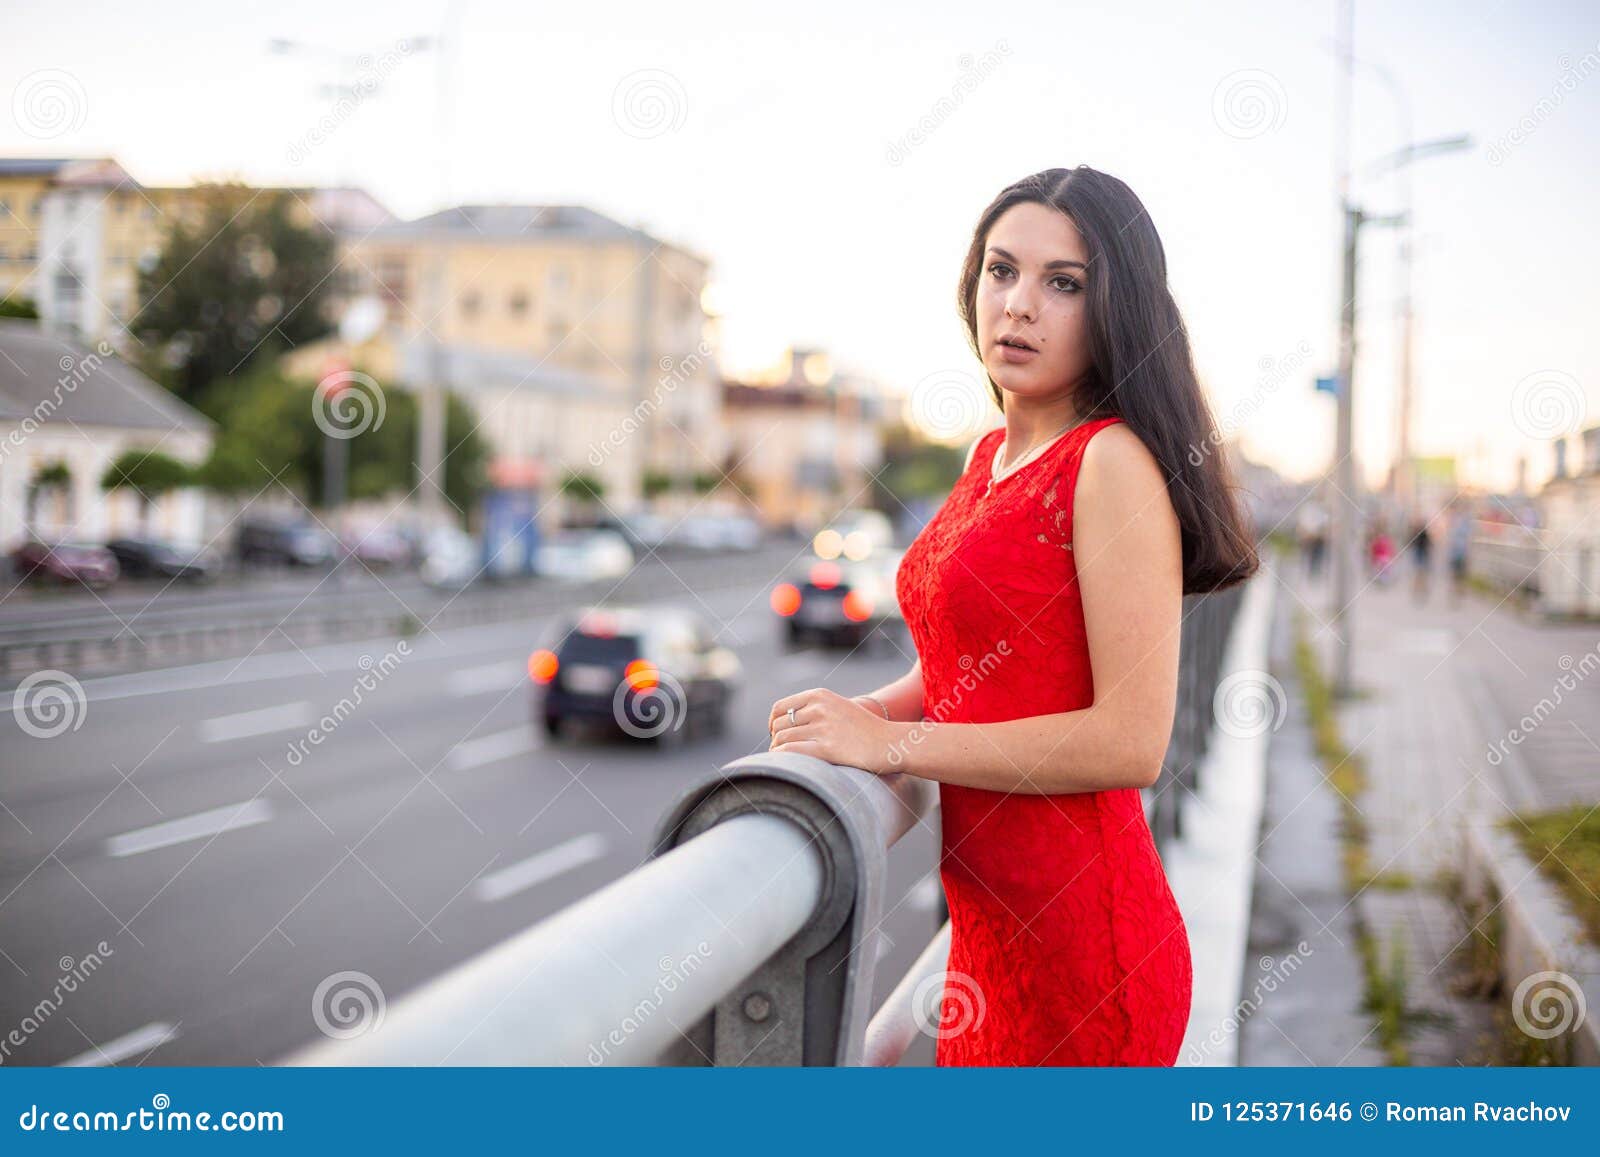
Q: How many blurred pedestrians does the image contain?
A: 4